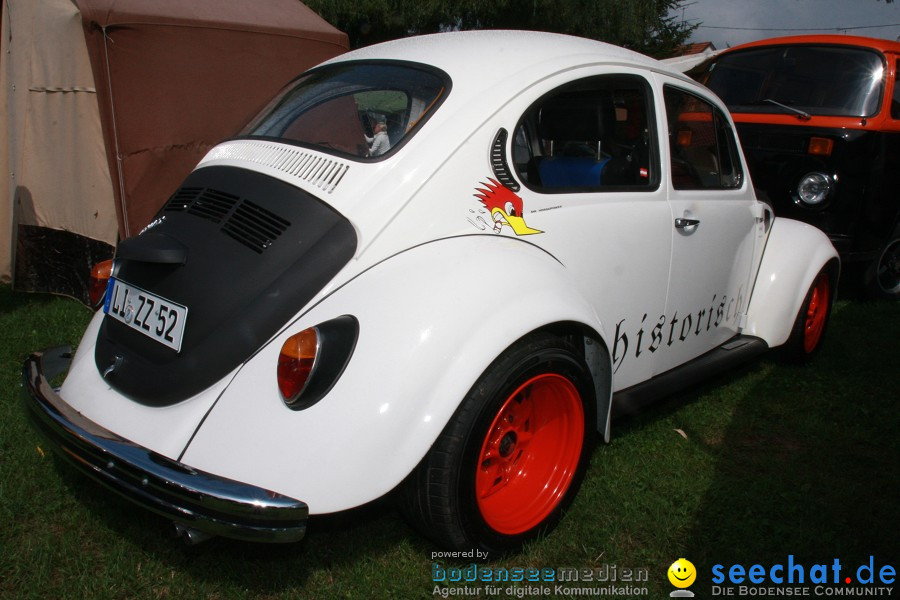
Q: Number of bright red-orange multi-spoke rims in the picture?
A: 2